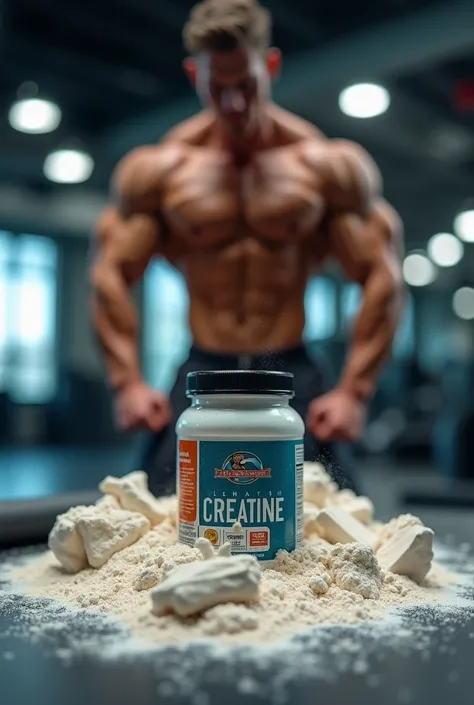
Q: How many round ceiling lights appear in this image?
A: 7